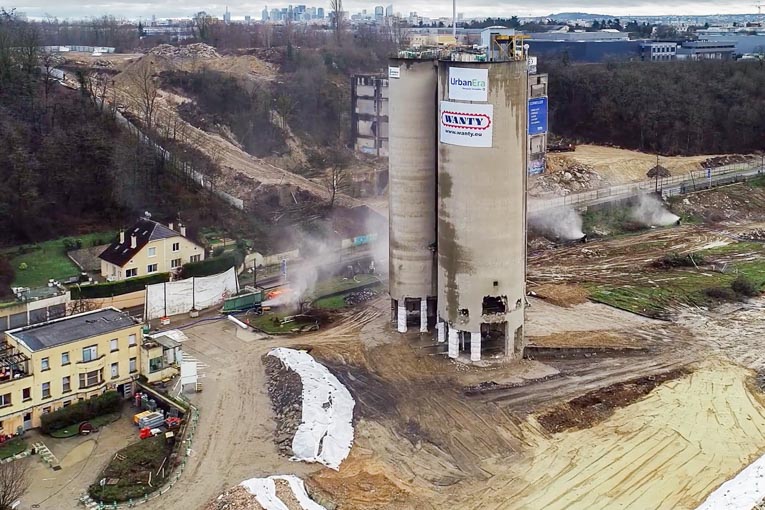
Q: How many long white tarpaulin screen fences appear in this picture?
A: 1